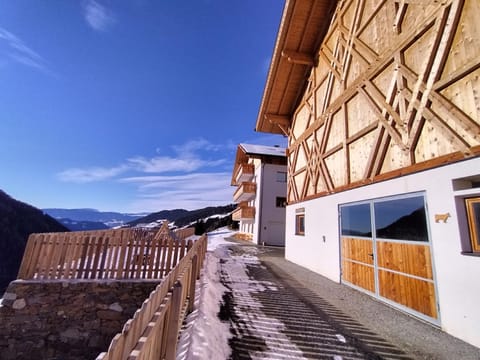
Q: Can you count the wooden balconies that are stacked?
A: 3